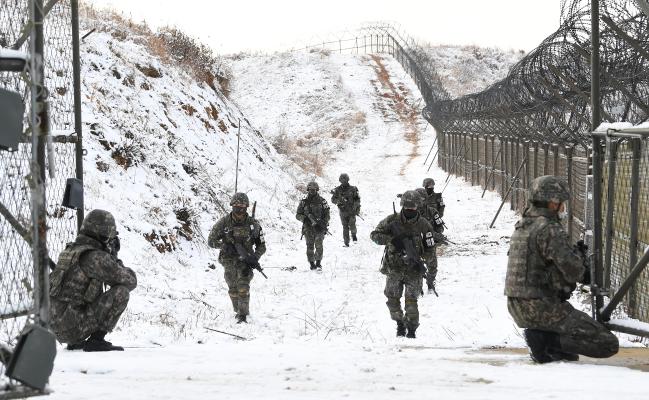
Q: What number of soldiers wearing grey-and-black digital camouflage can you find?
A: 8